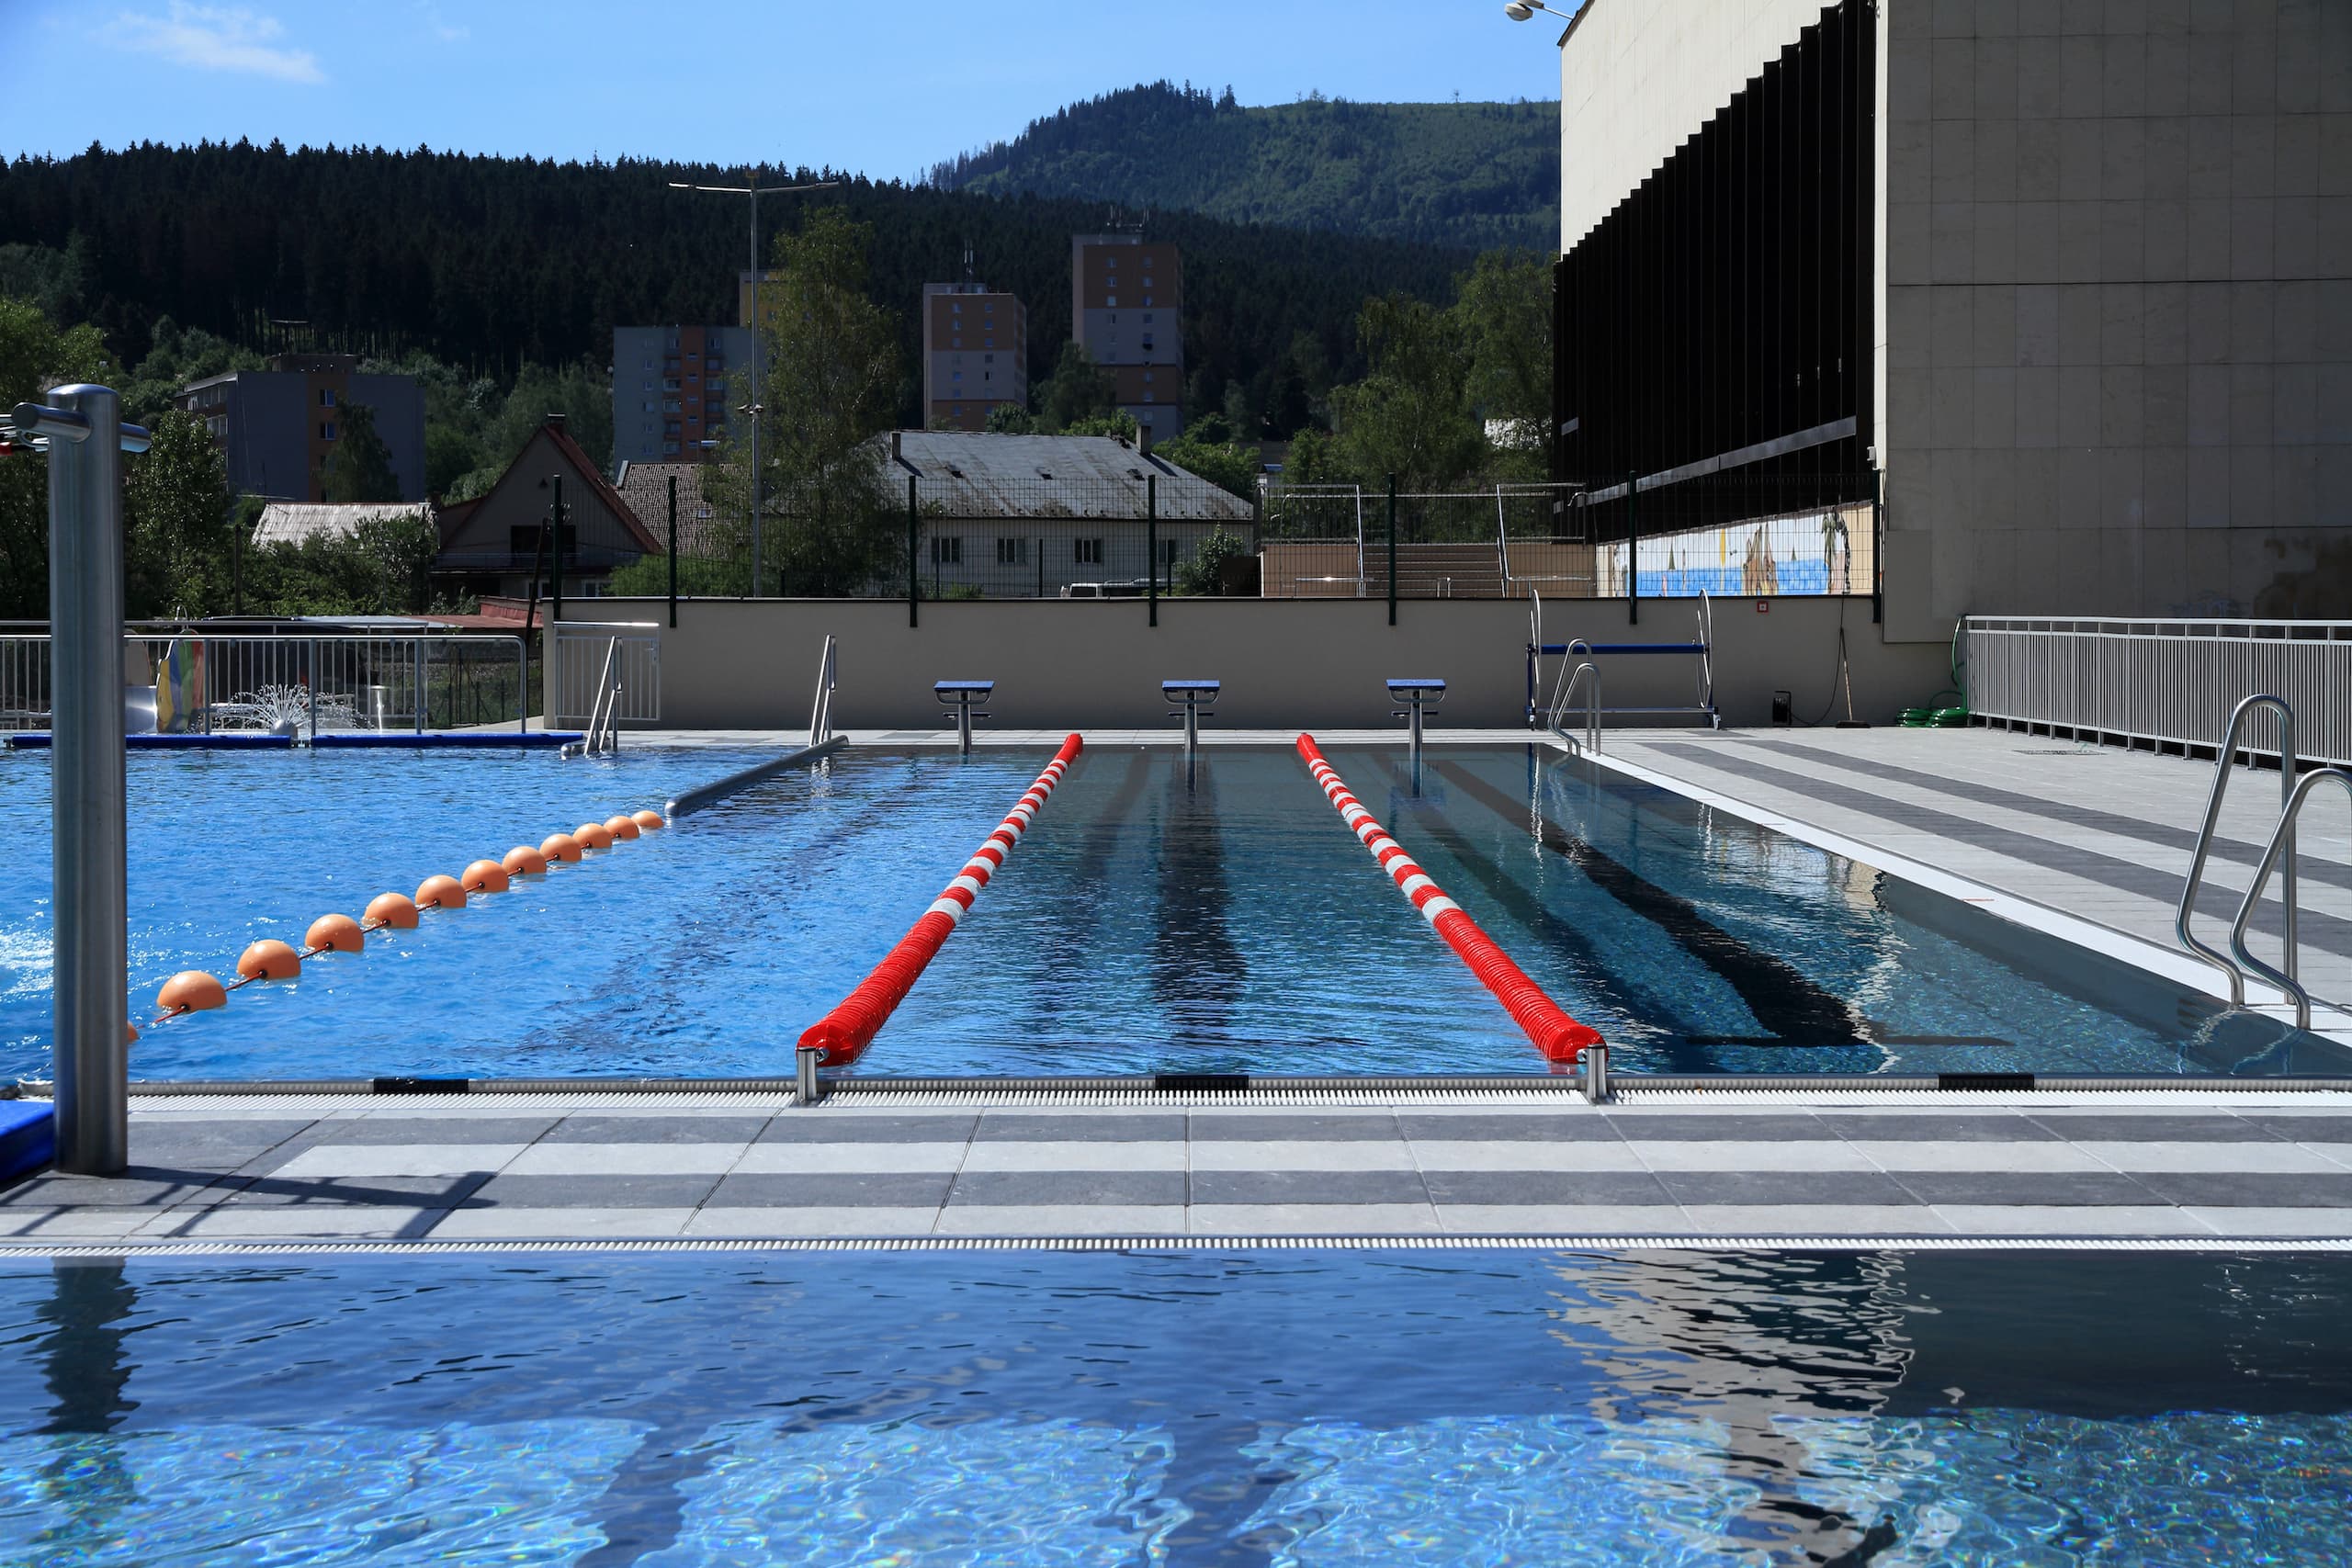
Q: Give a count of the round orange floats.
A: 12